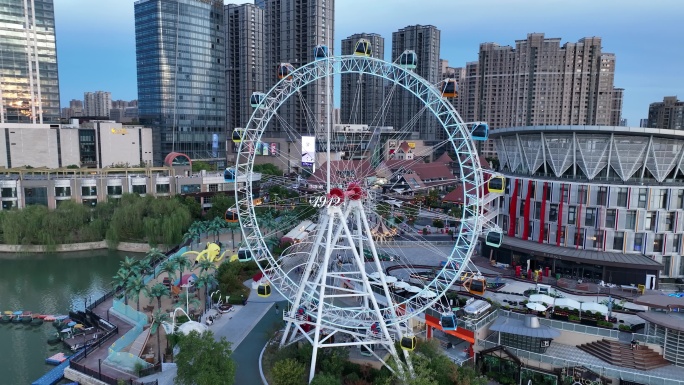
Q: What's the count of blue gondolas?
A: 4